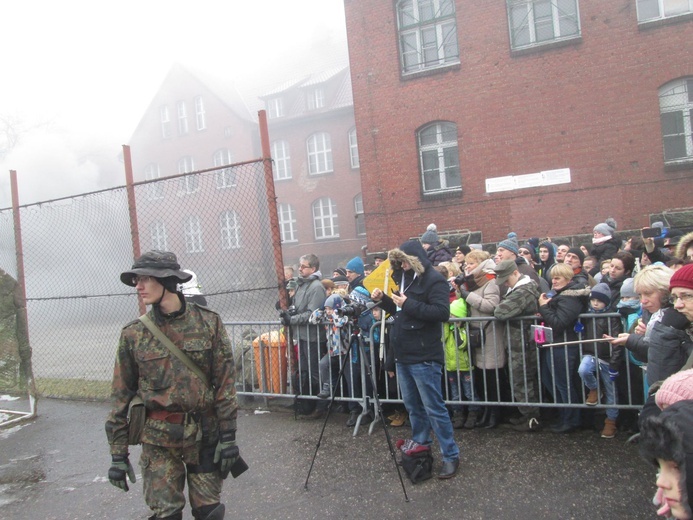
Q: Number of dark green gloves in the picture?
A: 2